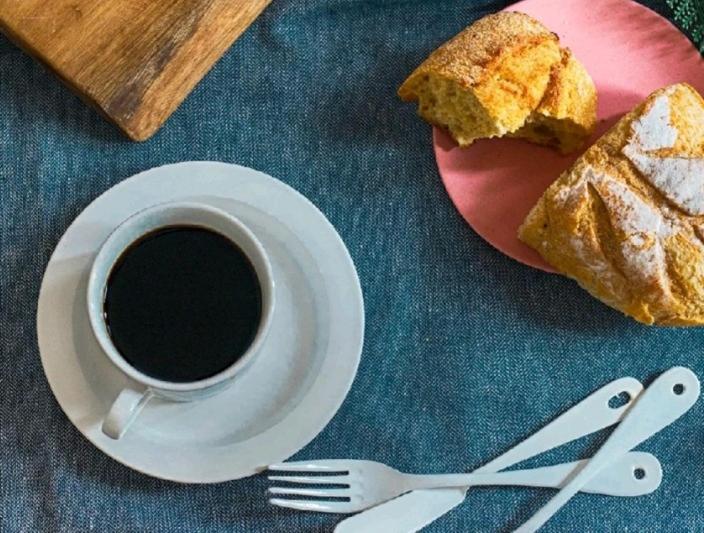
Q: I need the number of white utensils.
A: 3